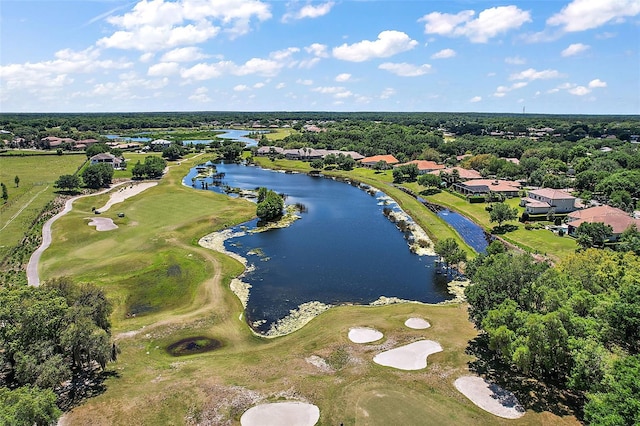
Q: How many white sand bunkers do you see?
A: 7